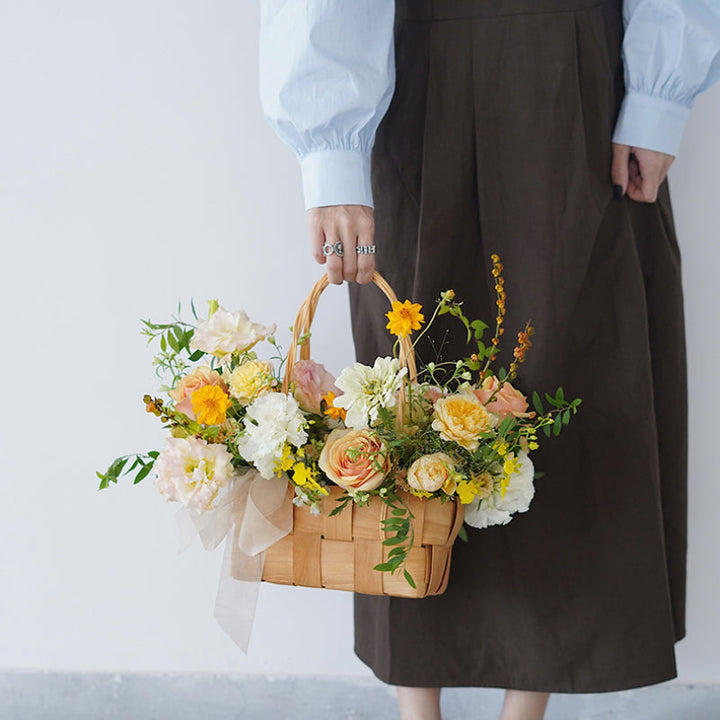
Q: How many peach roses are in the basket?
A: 3